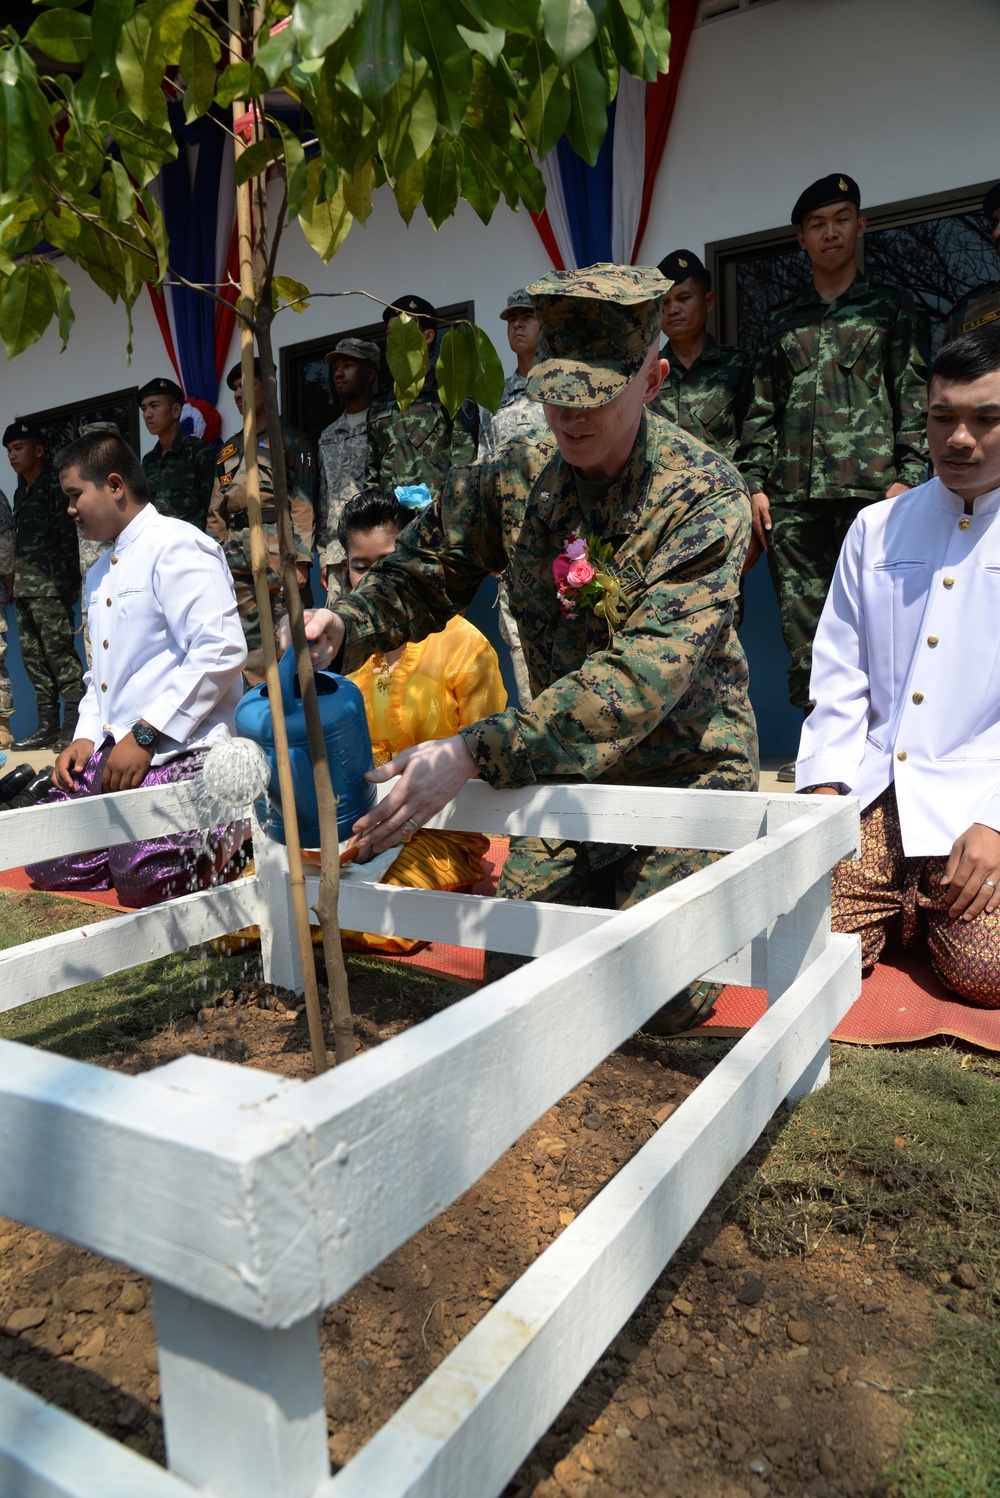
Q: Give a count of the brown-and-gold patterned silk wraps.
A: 1